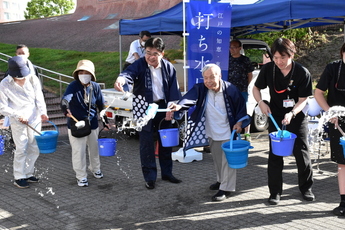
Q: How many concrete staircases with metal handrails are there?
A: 1